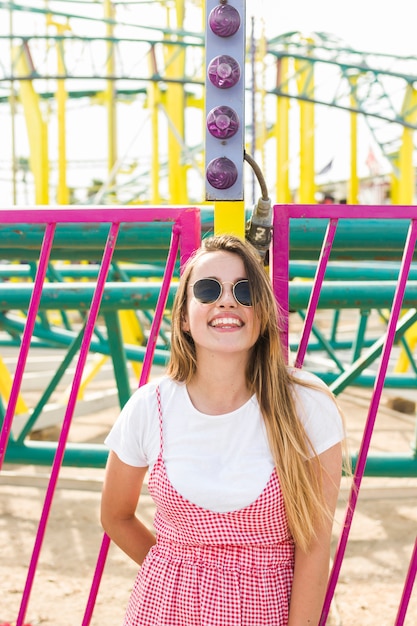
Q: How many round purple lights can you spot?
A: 4